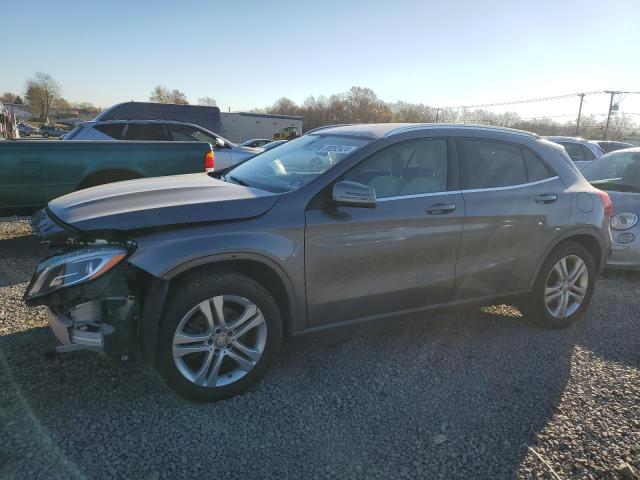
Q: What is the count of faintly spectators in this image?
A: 0